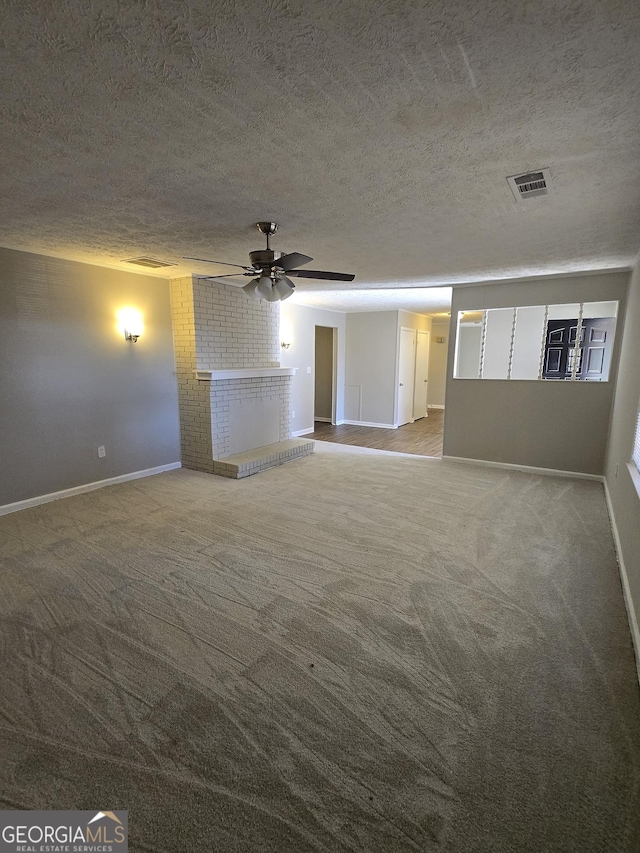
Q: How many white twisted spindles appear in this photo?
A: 4